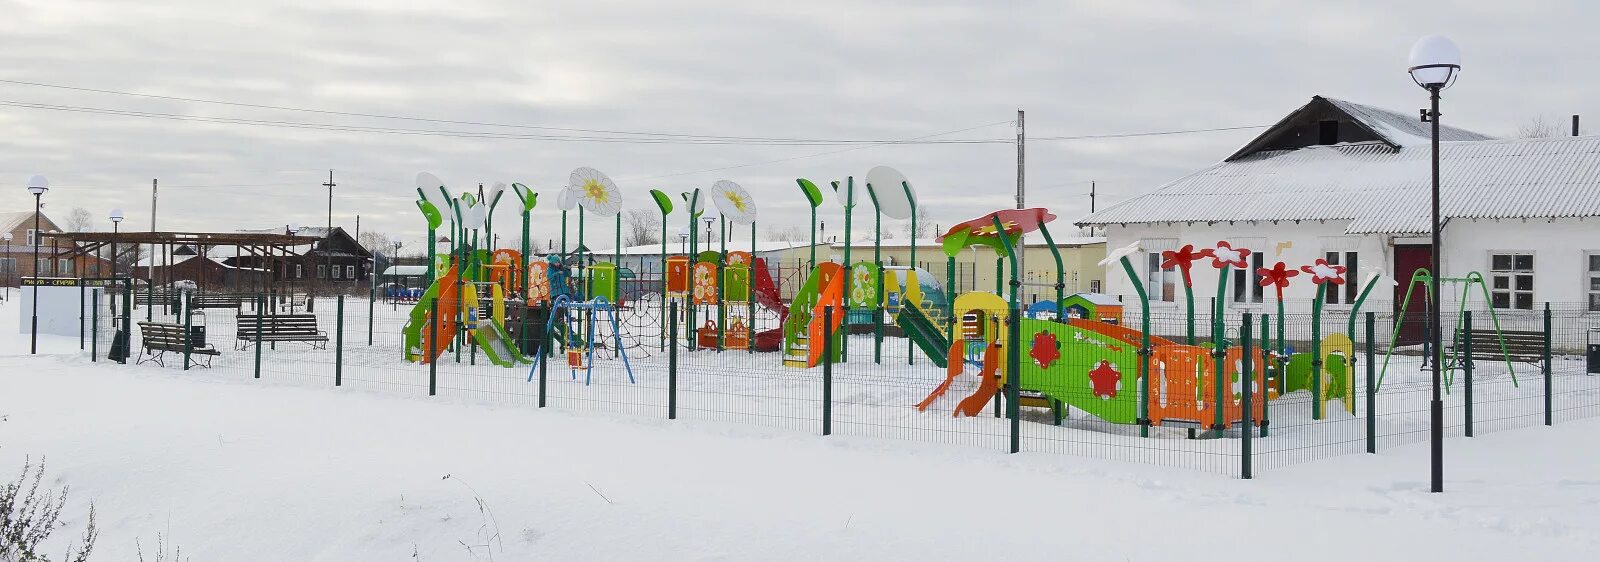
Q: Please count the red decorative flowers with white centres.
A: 2